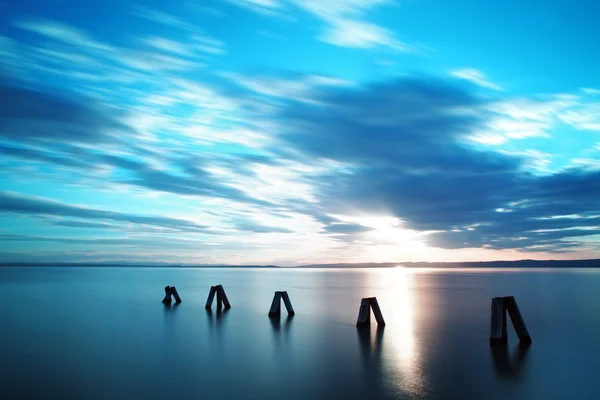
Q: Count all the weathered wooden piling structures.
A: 5